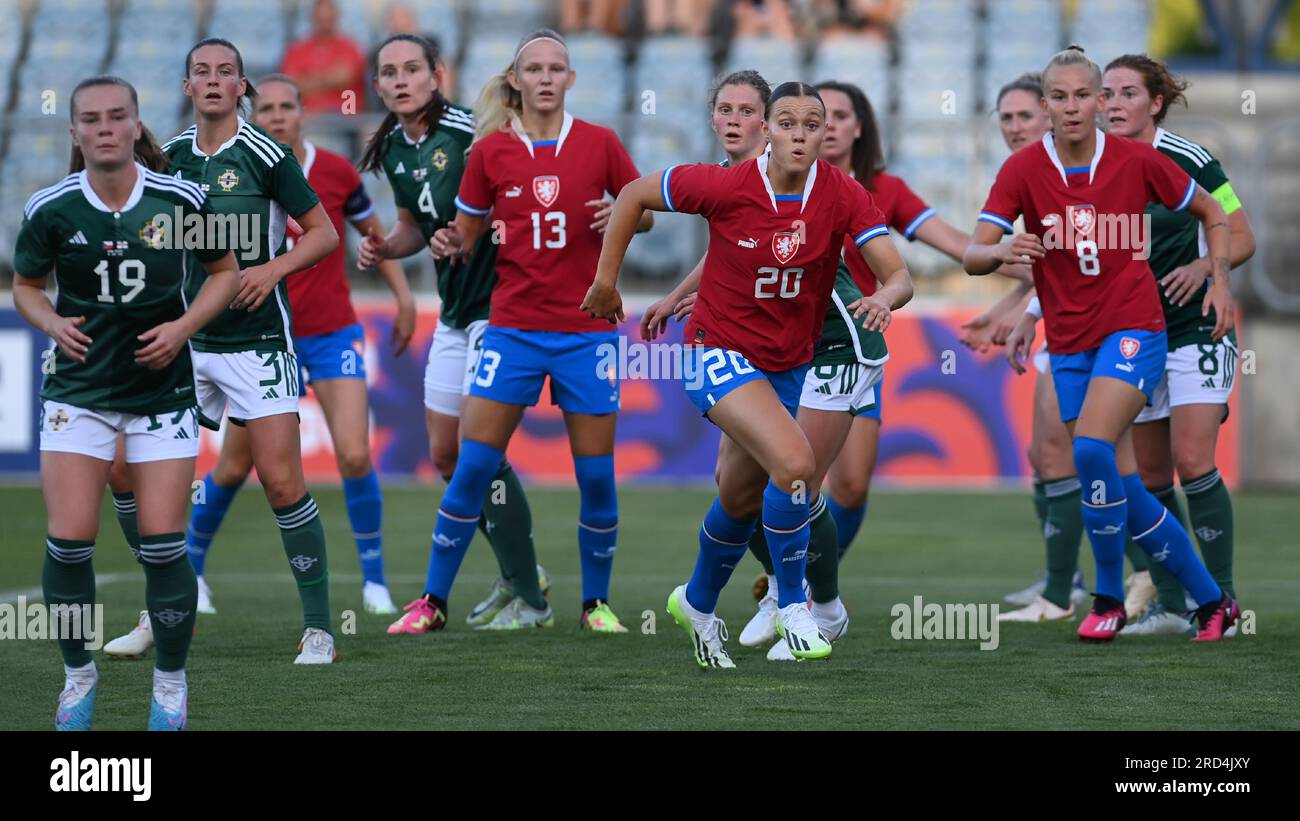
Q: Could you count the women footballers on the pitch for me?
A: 11